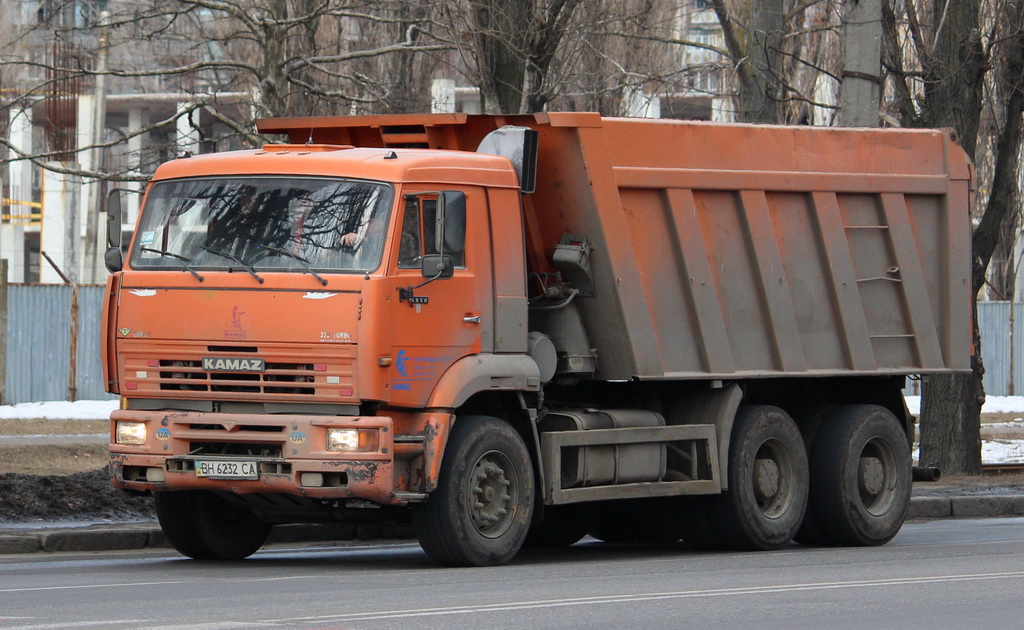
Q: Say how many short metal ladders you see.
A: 1